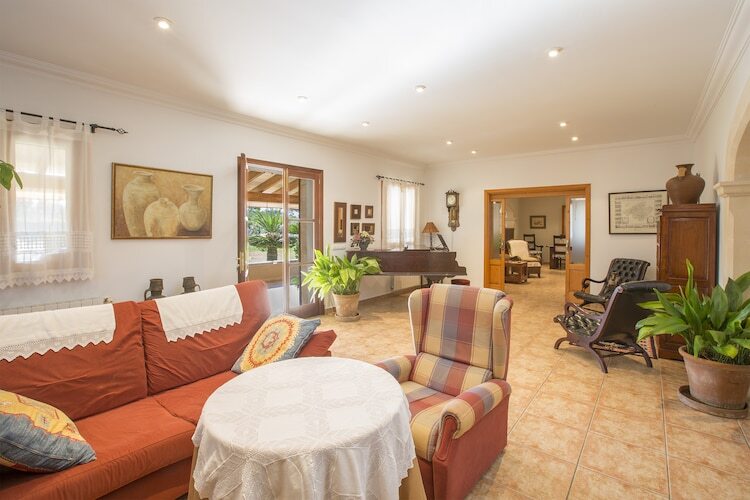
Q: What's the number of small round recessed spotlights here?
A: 9